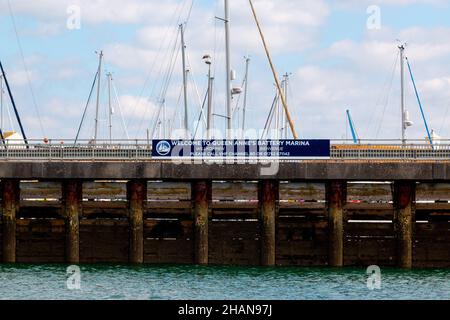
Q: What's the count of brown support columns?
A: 7